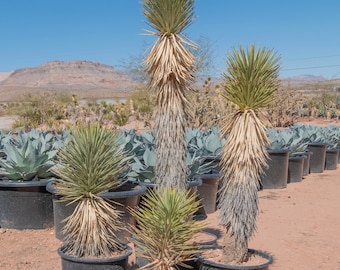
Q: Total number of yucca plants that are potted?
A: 4